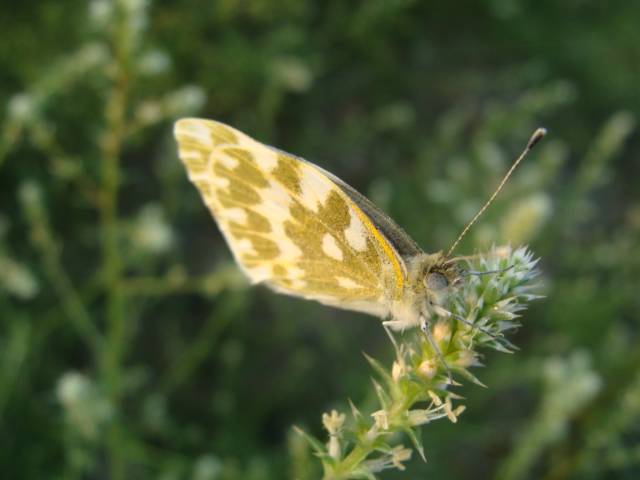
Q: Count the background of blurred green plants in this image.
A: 1